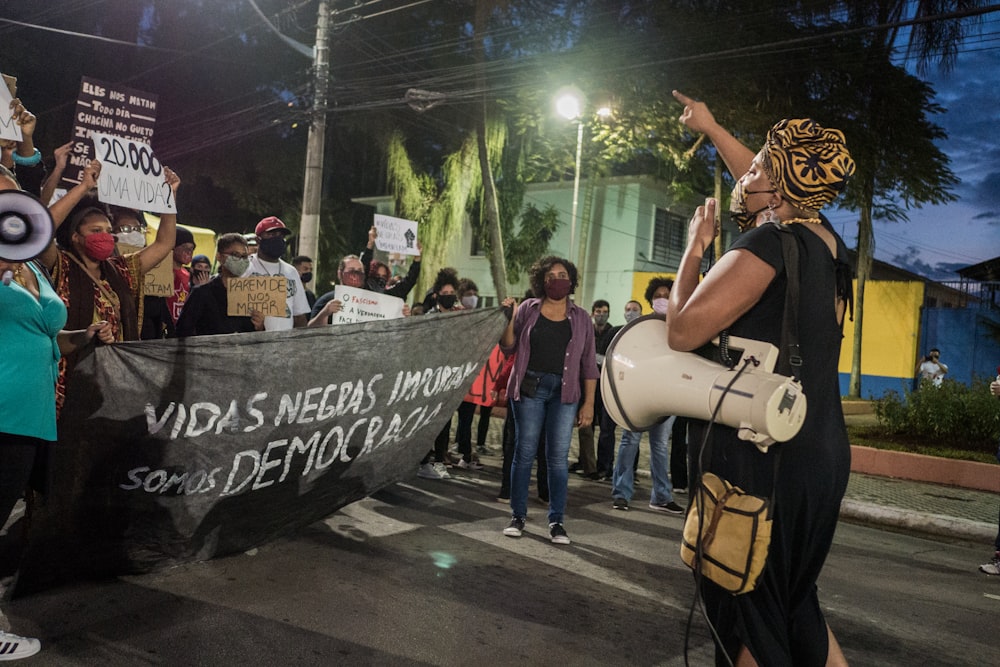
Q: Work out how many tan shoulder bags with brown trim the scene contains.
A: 1